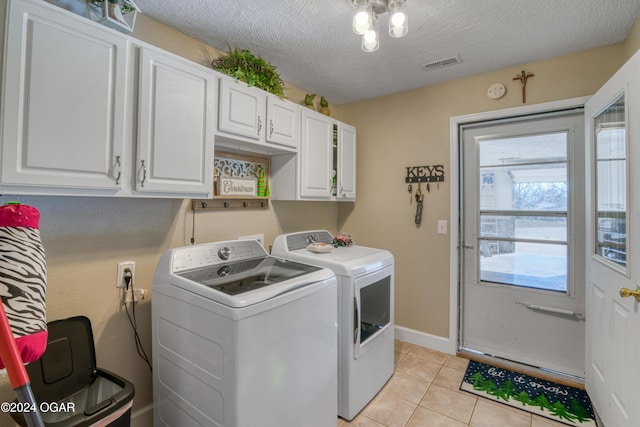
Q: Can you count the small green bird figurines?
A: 2